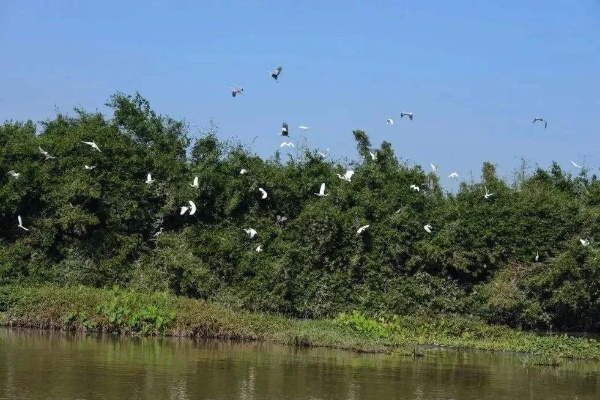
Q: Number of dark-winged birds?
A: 5